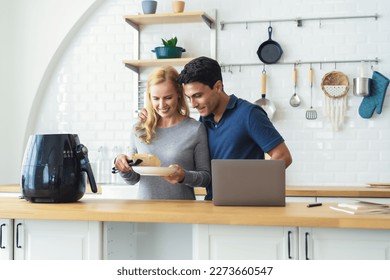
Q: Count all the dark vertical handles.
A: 4